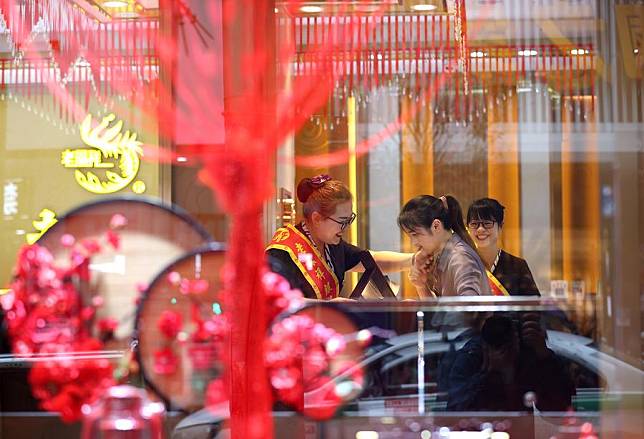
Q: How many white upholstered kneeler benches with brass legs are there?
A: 0